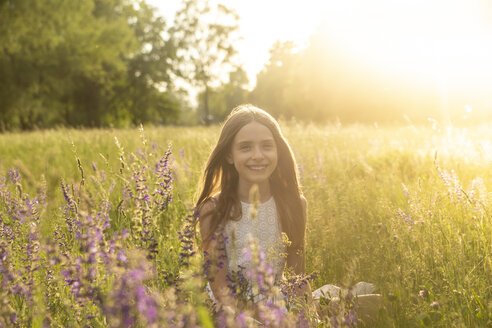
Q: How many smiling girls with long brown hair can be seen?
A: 1